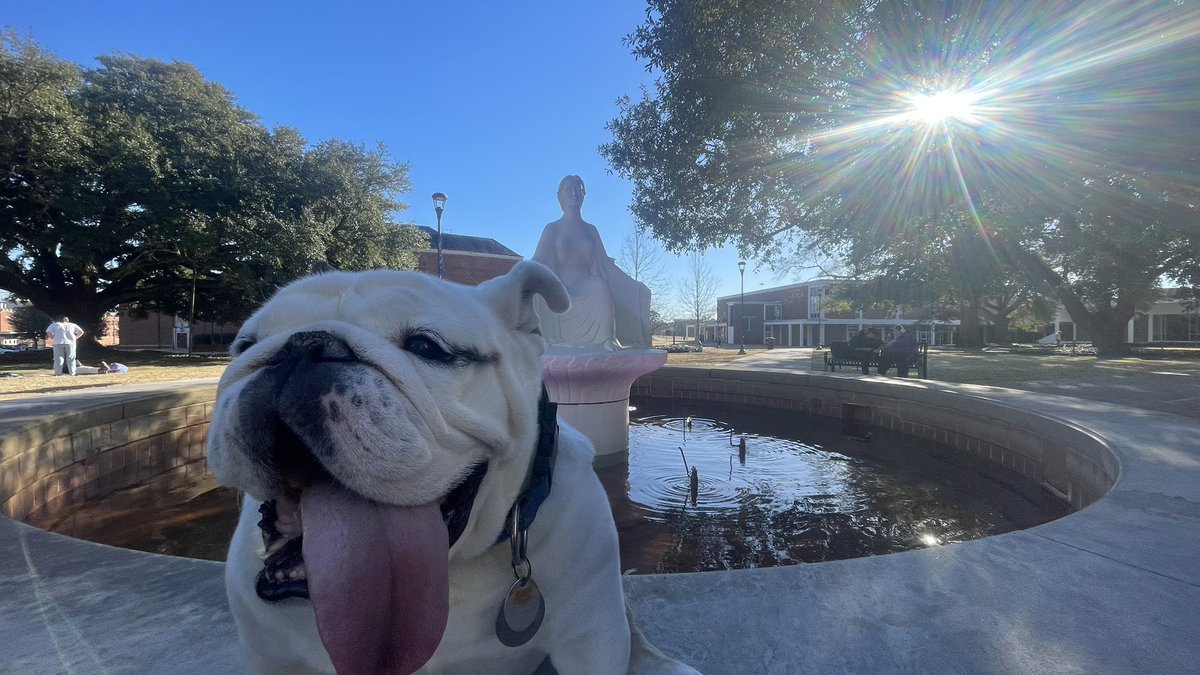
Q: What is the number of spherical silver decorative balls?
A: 0